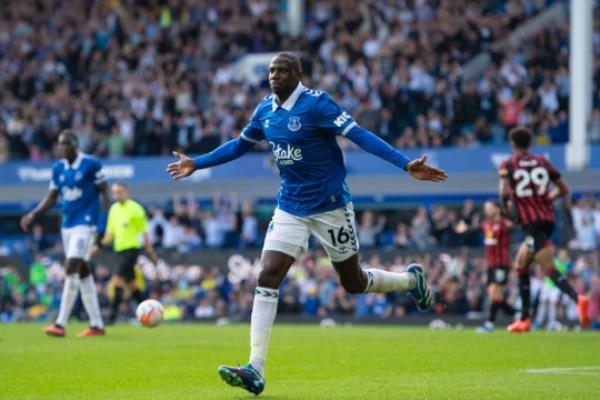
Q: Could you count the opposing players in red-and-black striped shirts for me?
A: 2